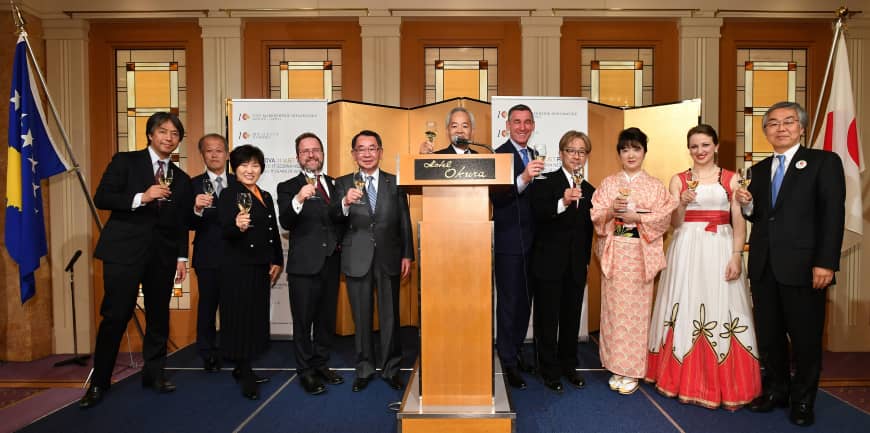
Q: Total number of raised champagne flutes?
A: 11